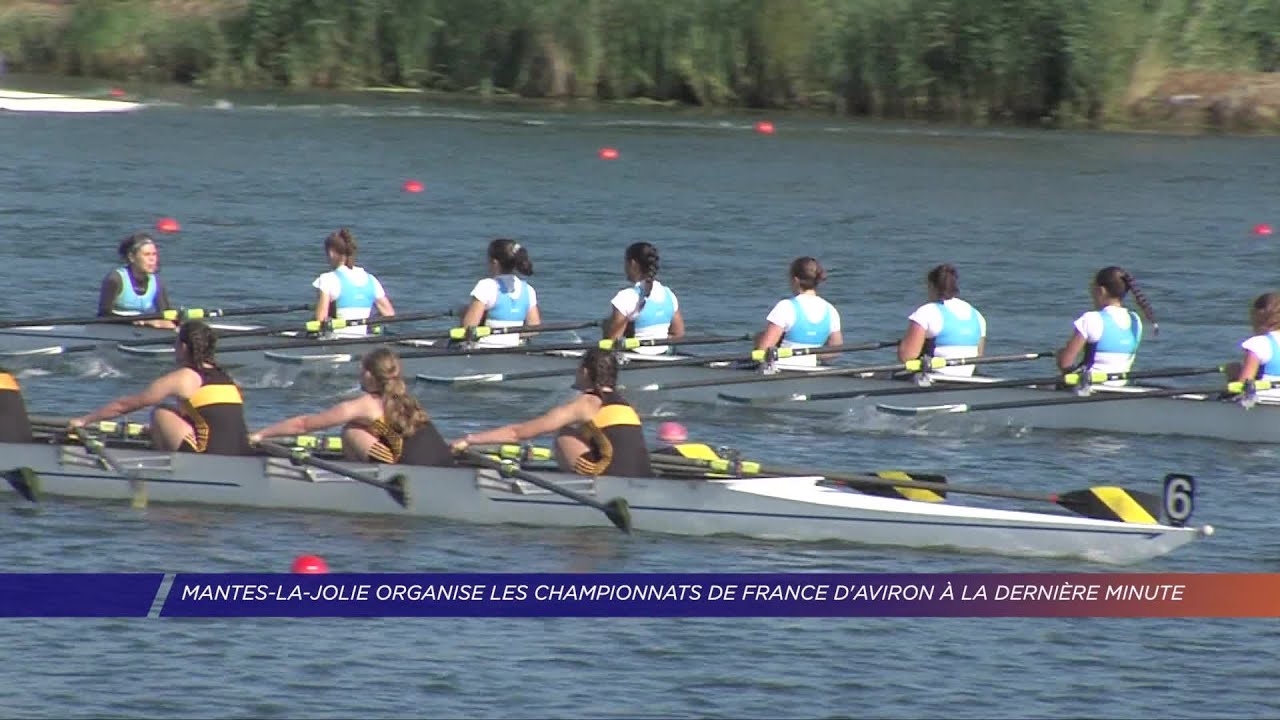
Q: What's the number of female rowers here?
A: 12